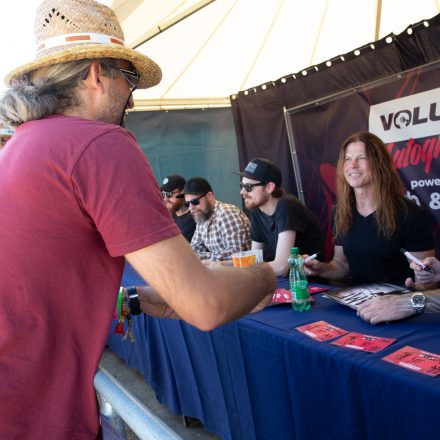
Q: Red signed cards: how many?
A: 3